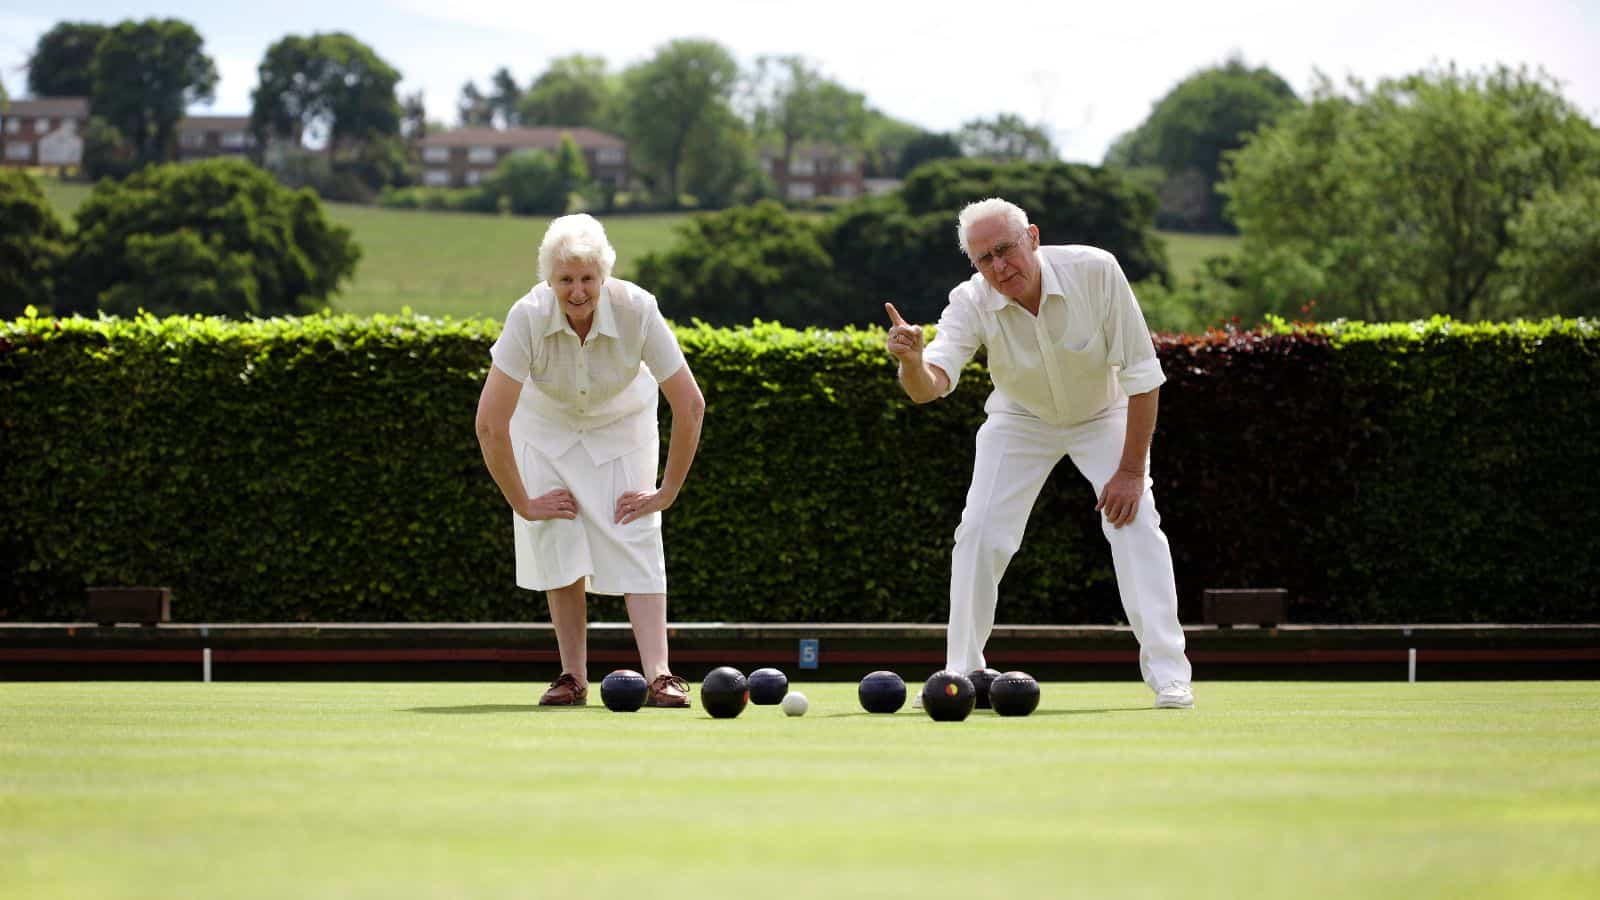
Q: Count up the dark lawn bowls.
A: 7